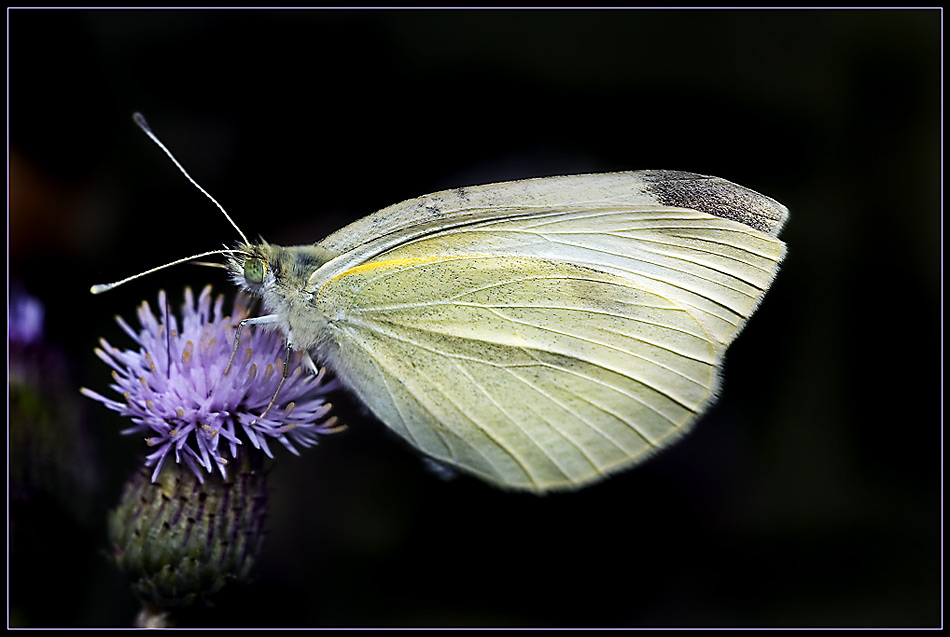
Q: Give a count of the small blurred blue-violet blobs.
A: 1